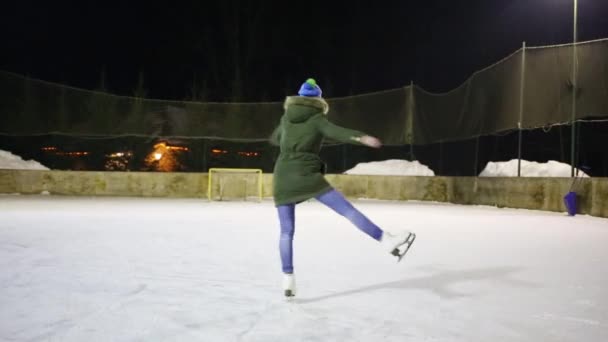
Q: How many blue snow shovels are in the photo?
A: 1